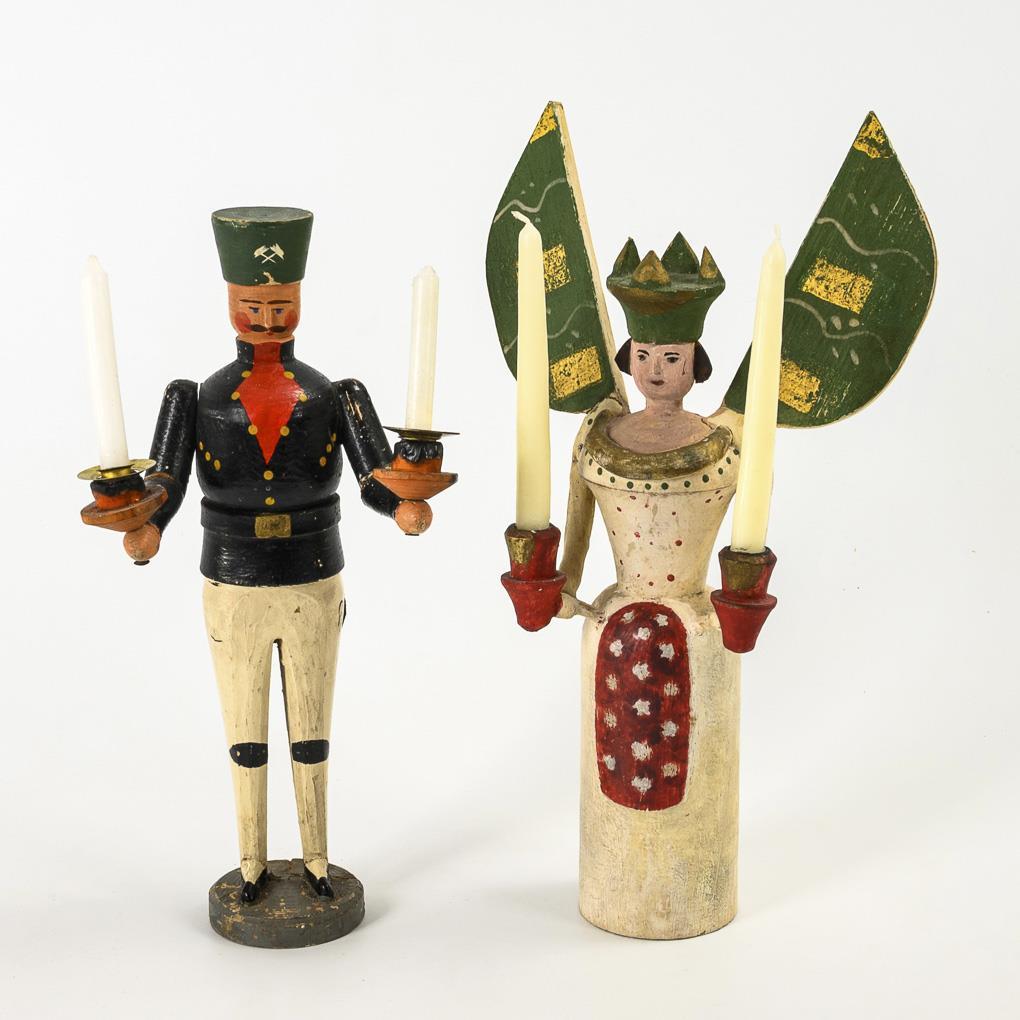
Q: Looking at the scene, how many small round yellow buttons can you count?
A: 14